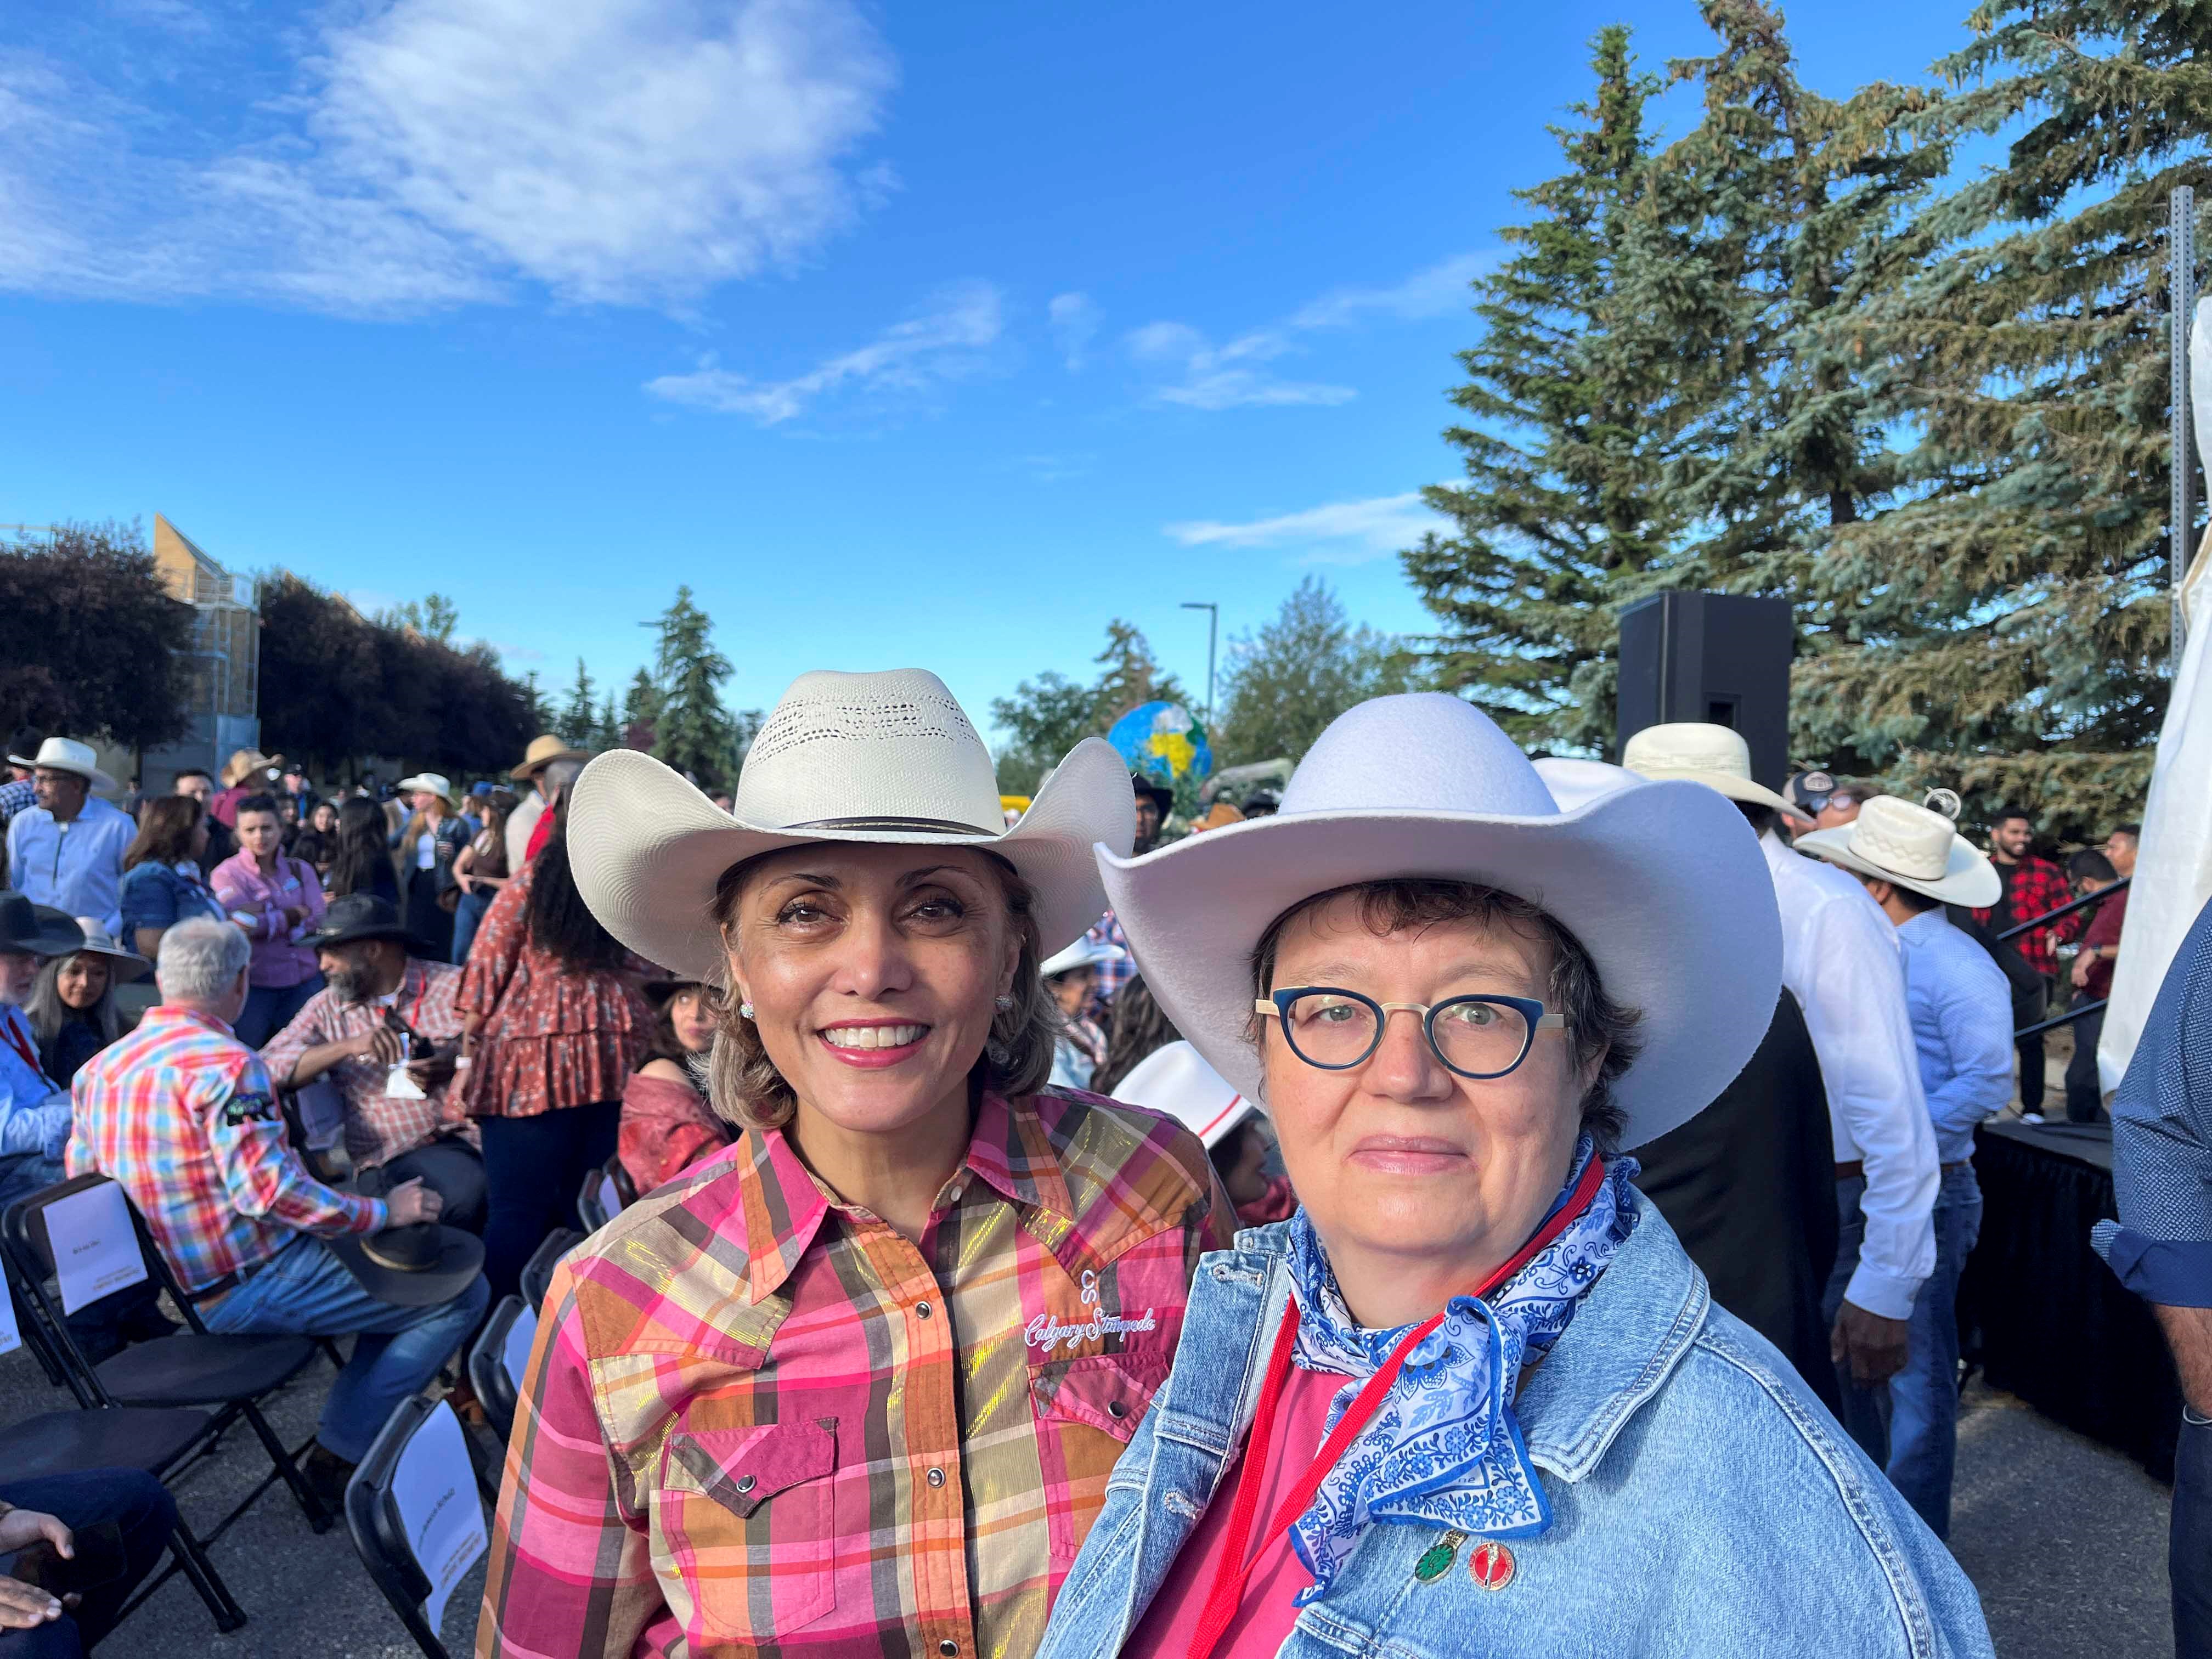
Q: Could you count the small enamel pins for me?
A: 2